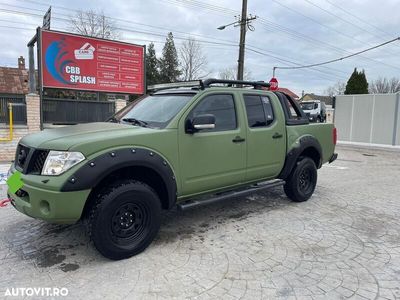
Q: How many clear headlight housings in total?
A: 1